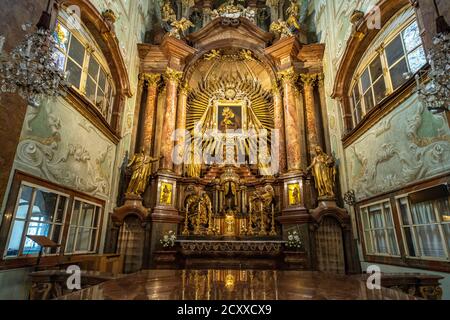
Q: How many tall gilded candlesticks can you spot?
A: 6